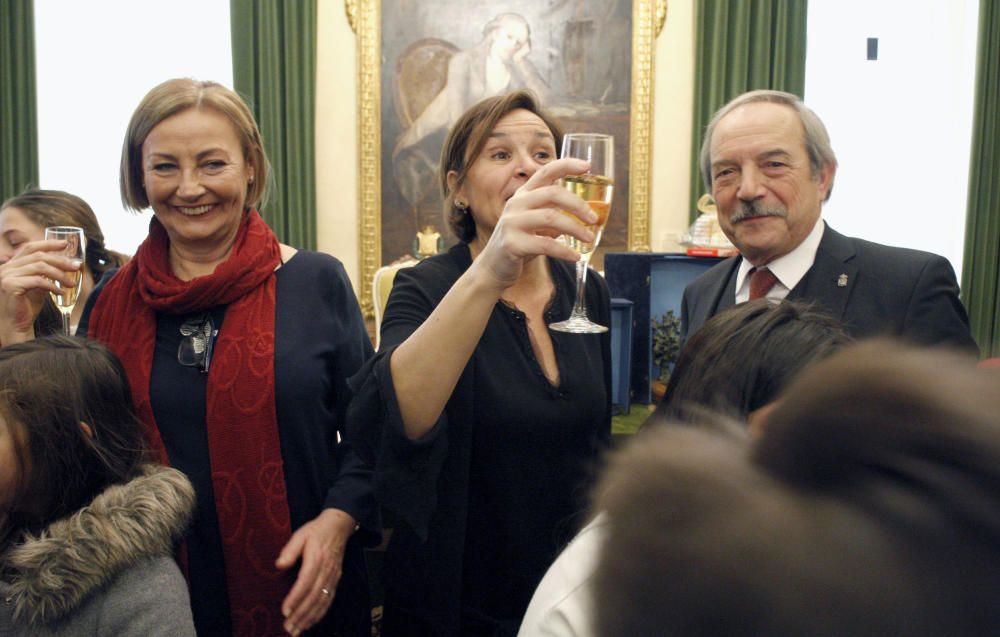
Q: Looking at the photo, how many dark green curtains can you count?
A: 4